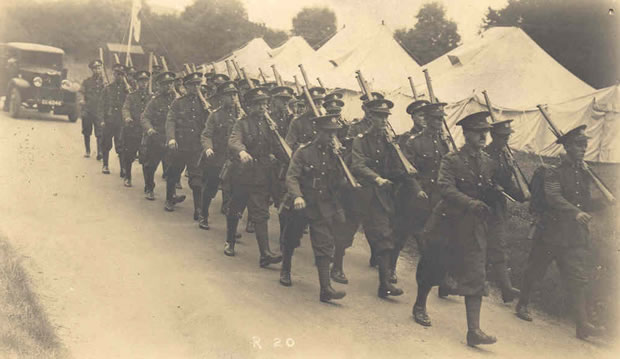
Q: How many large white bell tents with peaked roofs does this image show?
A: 4